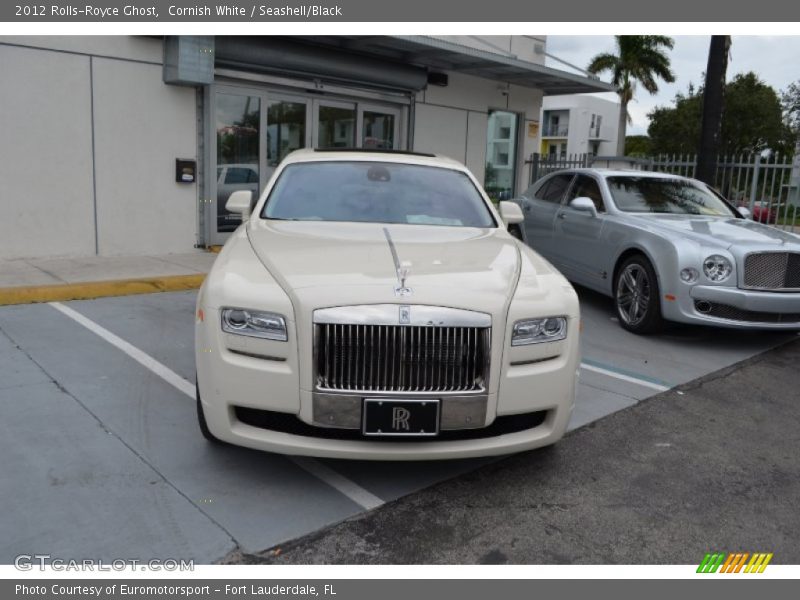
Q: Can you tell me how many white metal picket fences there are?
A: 1